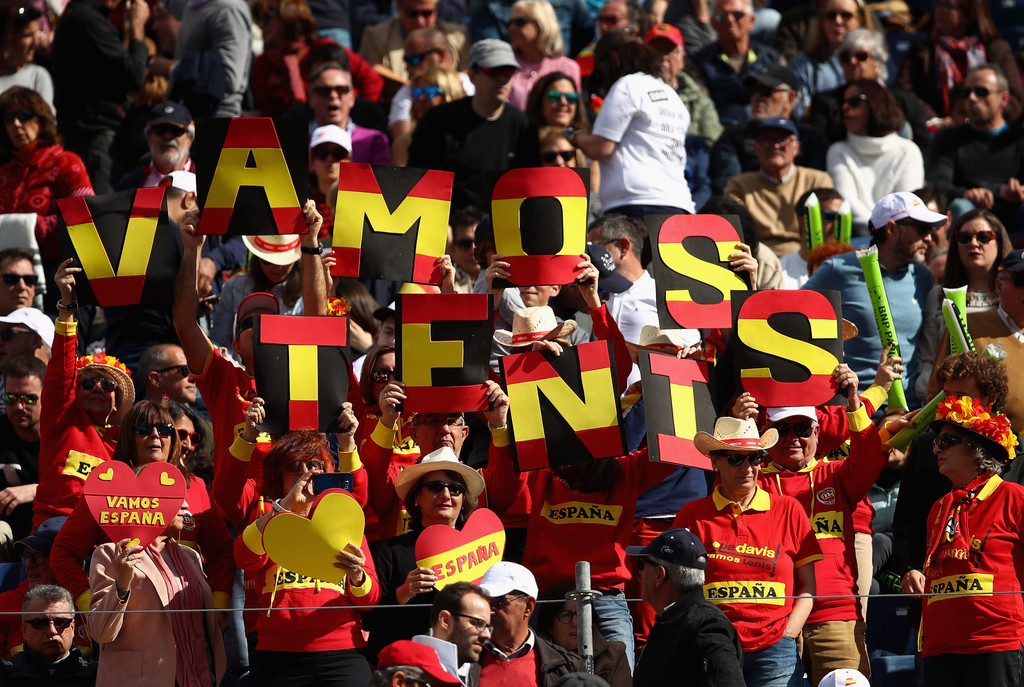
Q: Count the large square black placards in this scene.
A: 10